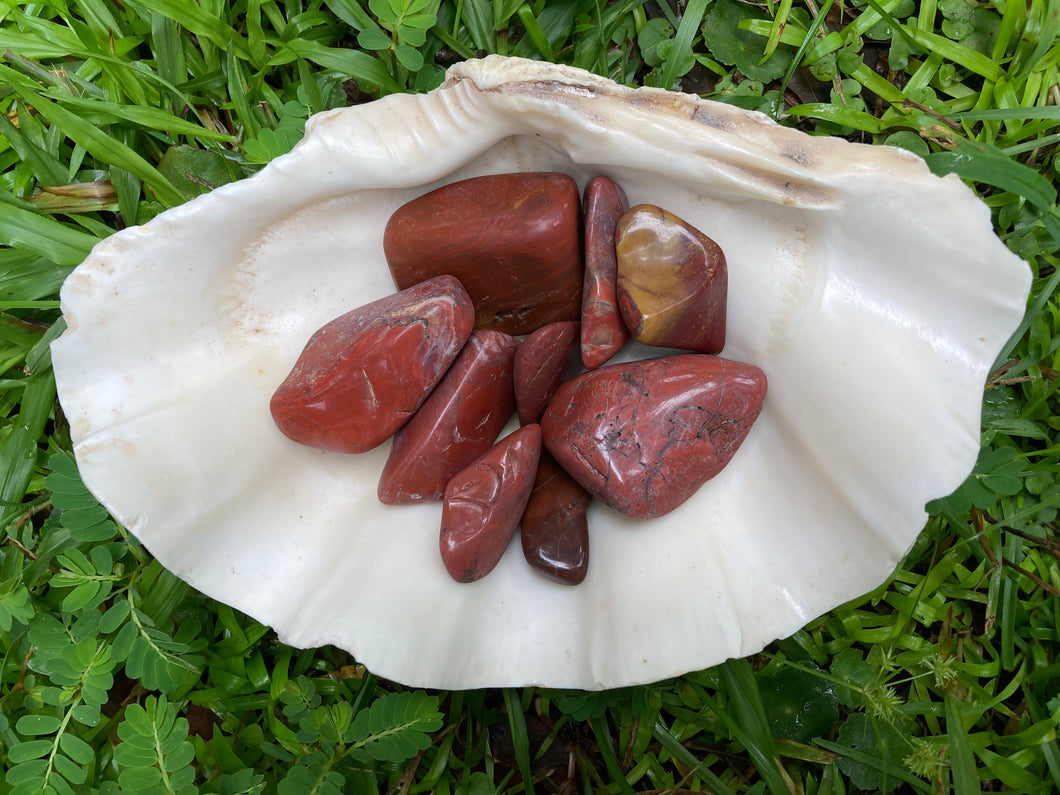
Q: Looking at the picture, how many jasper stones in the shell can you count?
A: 9